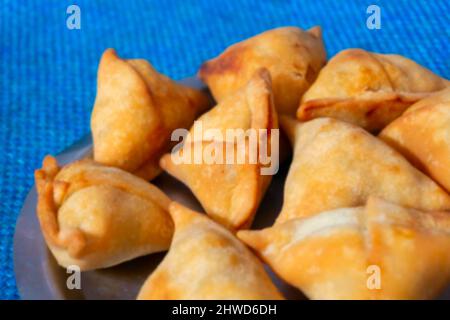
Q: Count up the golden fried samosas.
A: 9